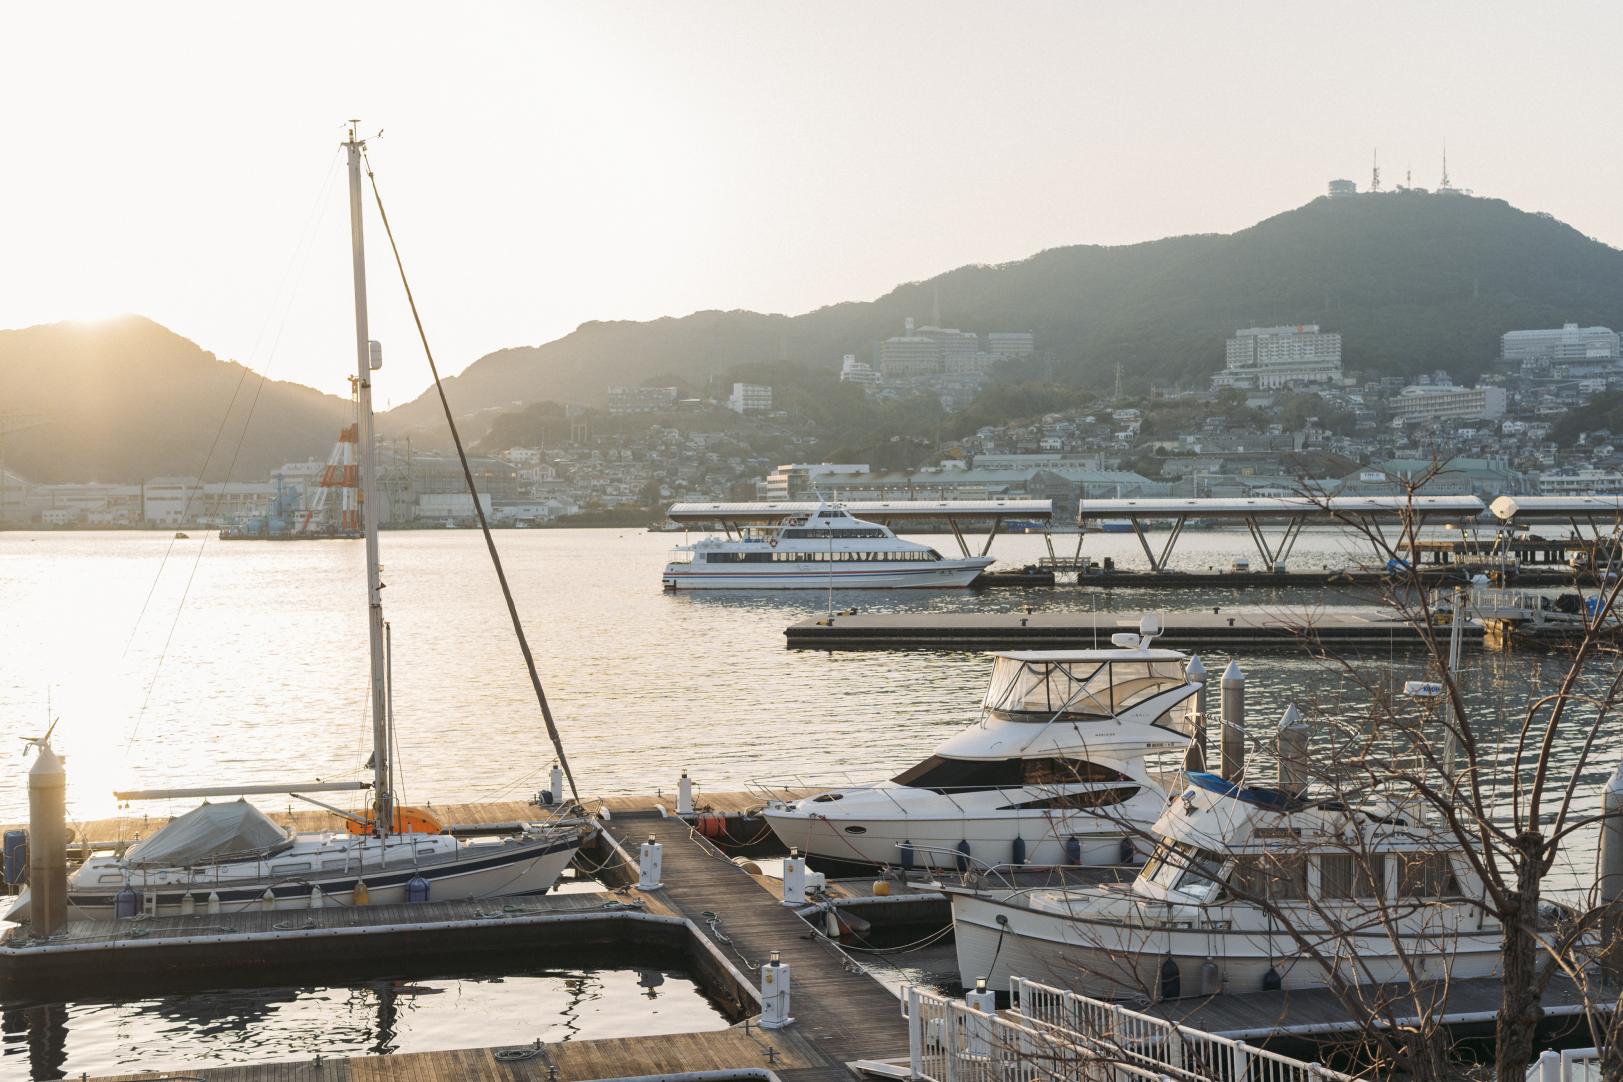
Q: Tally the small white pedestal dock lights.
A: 6